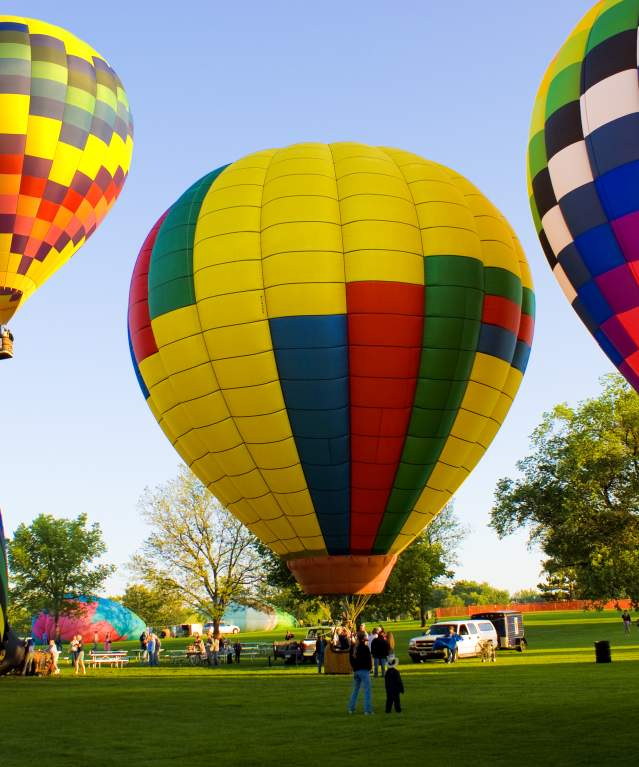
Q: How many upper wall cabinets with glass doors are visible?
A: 0